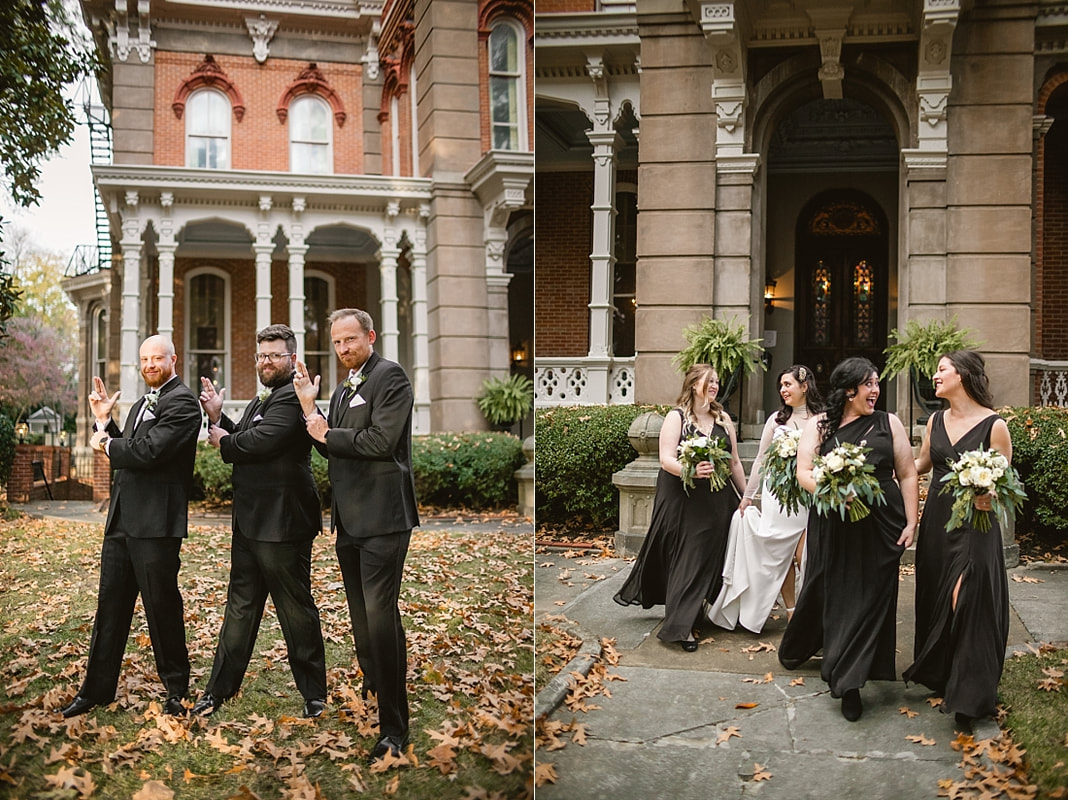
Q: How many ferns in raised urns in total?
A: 3